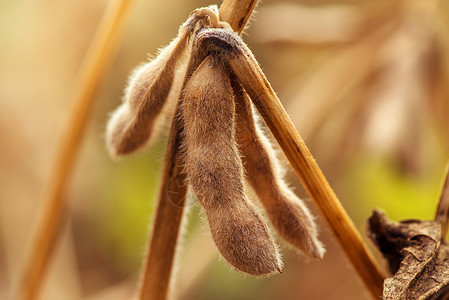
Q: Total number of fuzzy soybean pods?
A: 3